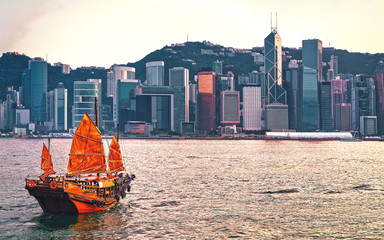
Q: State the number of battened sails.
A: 3